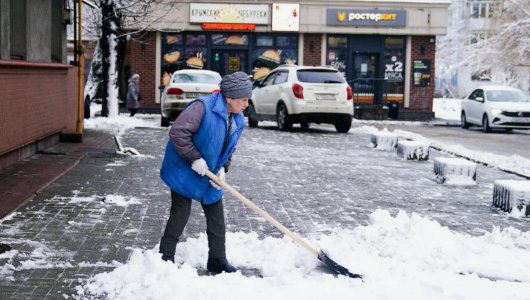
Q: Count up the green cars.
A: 0